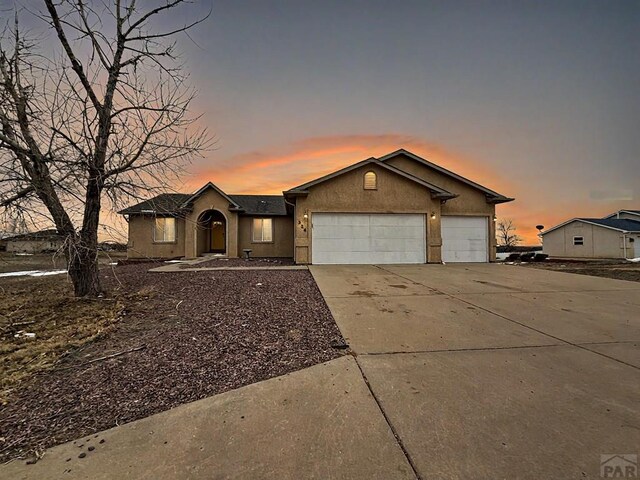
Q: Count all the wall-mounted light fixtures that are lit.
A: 3